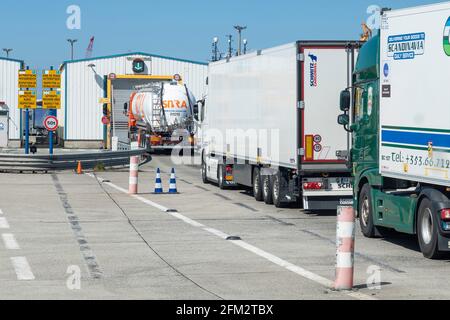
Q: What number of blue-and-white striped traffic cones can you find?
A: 2